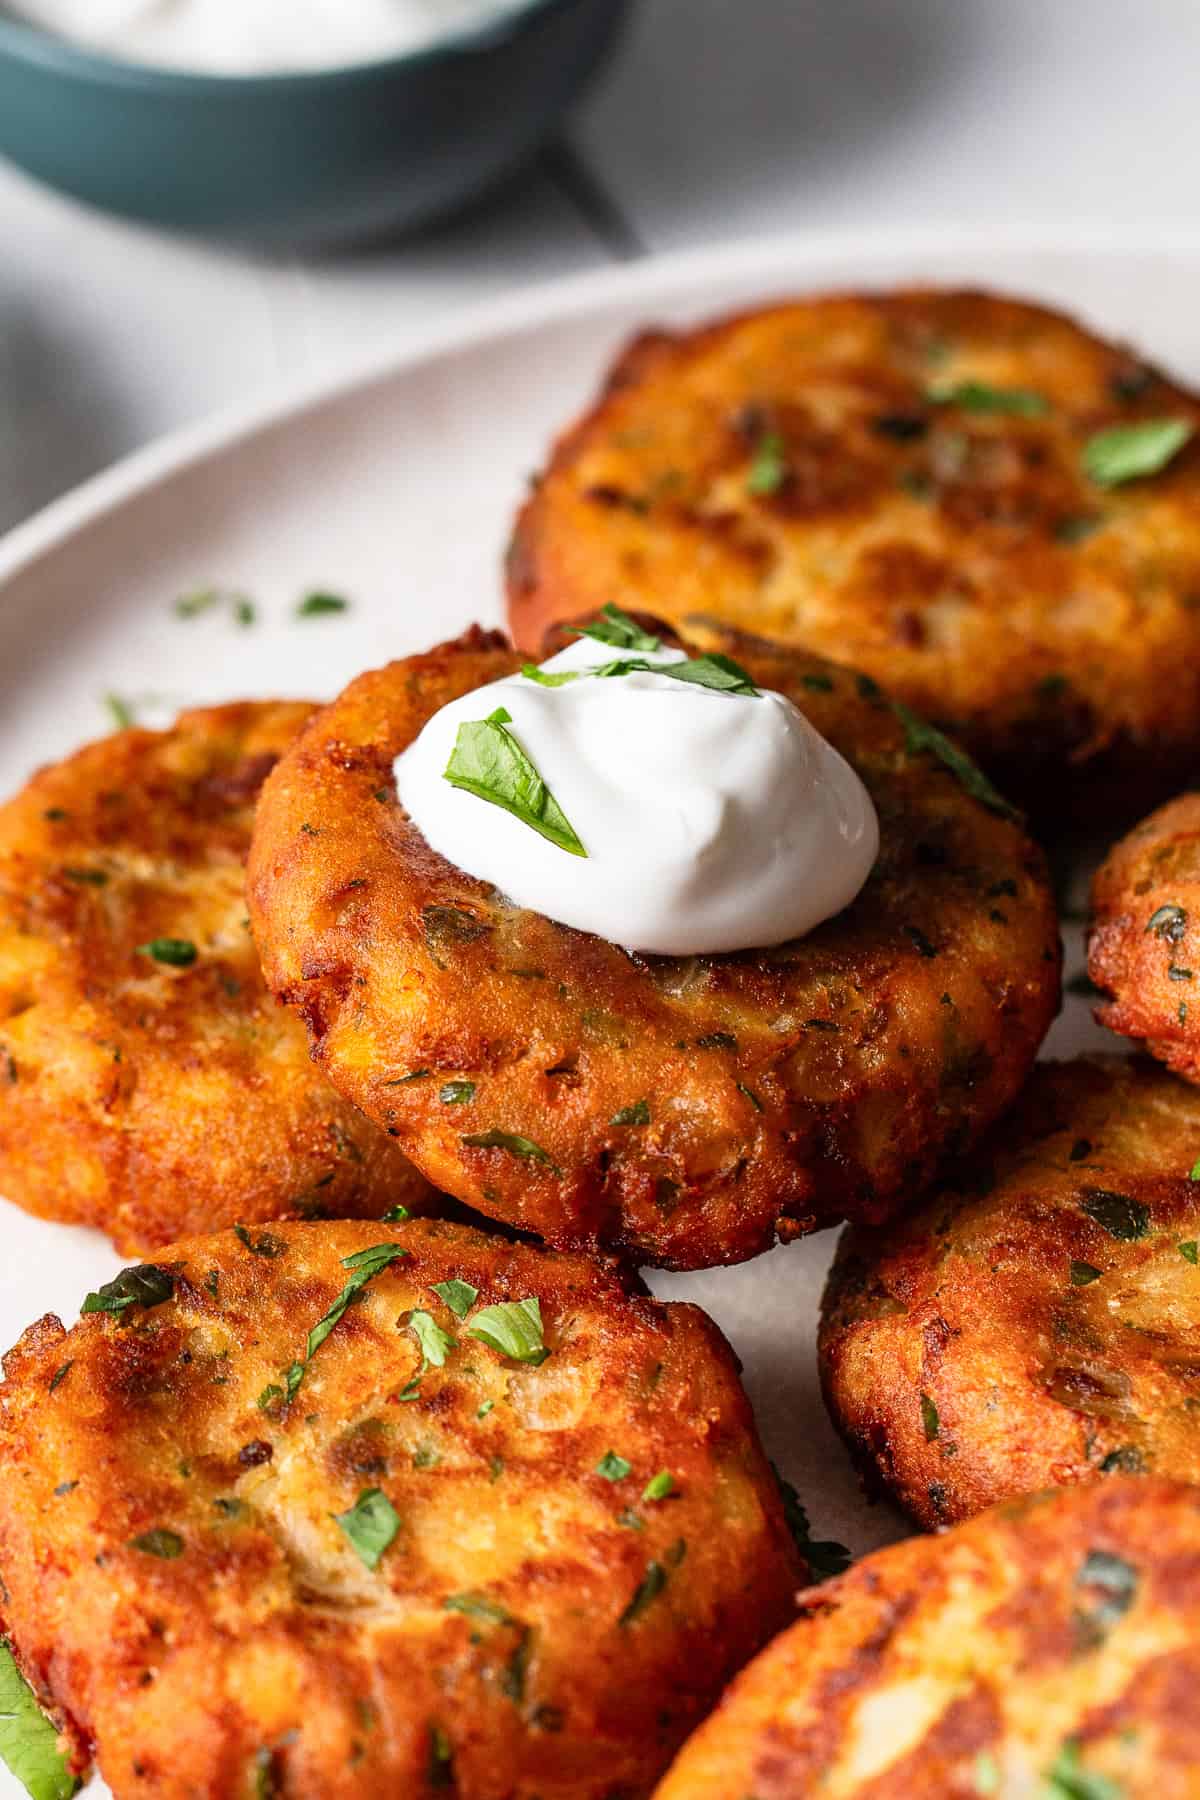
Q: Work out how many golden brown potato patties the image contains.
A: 7